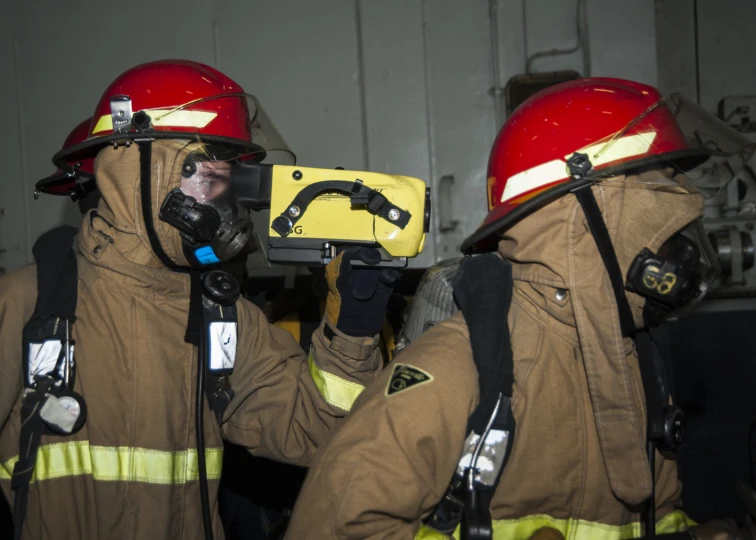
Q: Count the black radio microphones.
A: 2